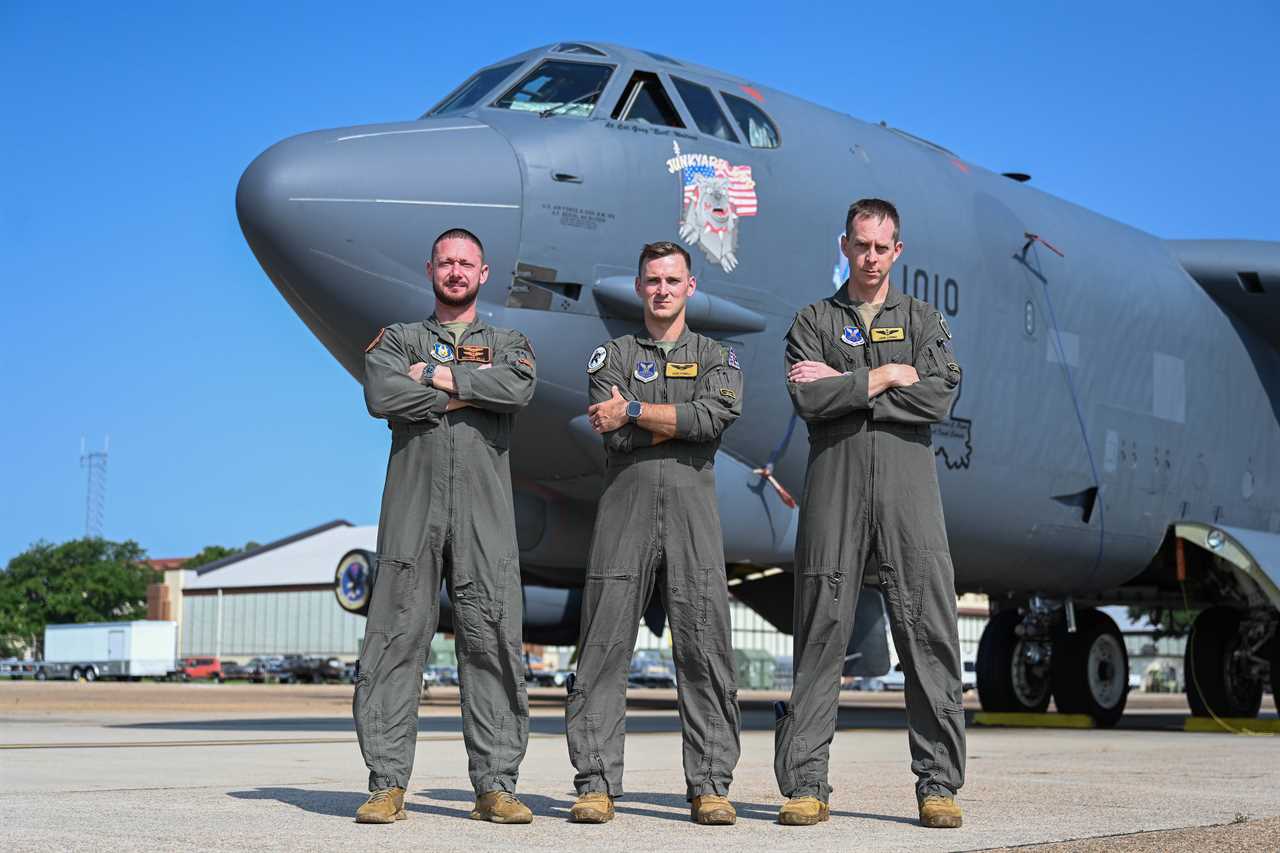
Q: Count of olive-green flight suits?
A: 3